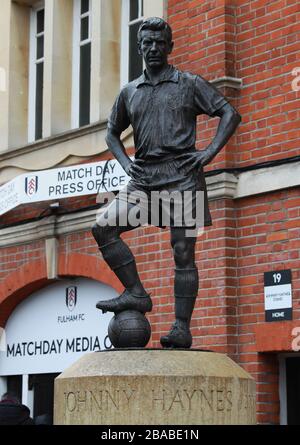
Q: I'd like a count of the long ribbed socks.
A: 2